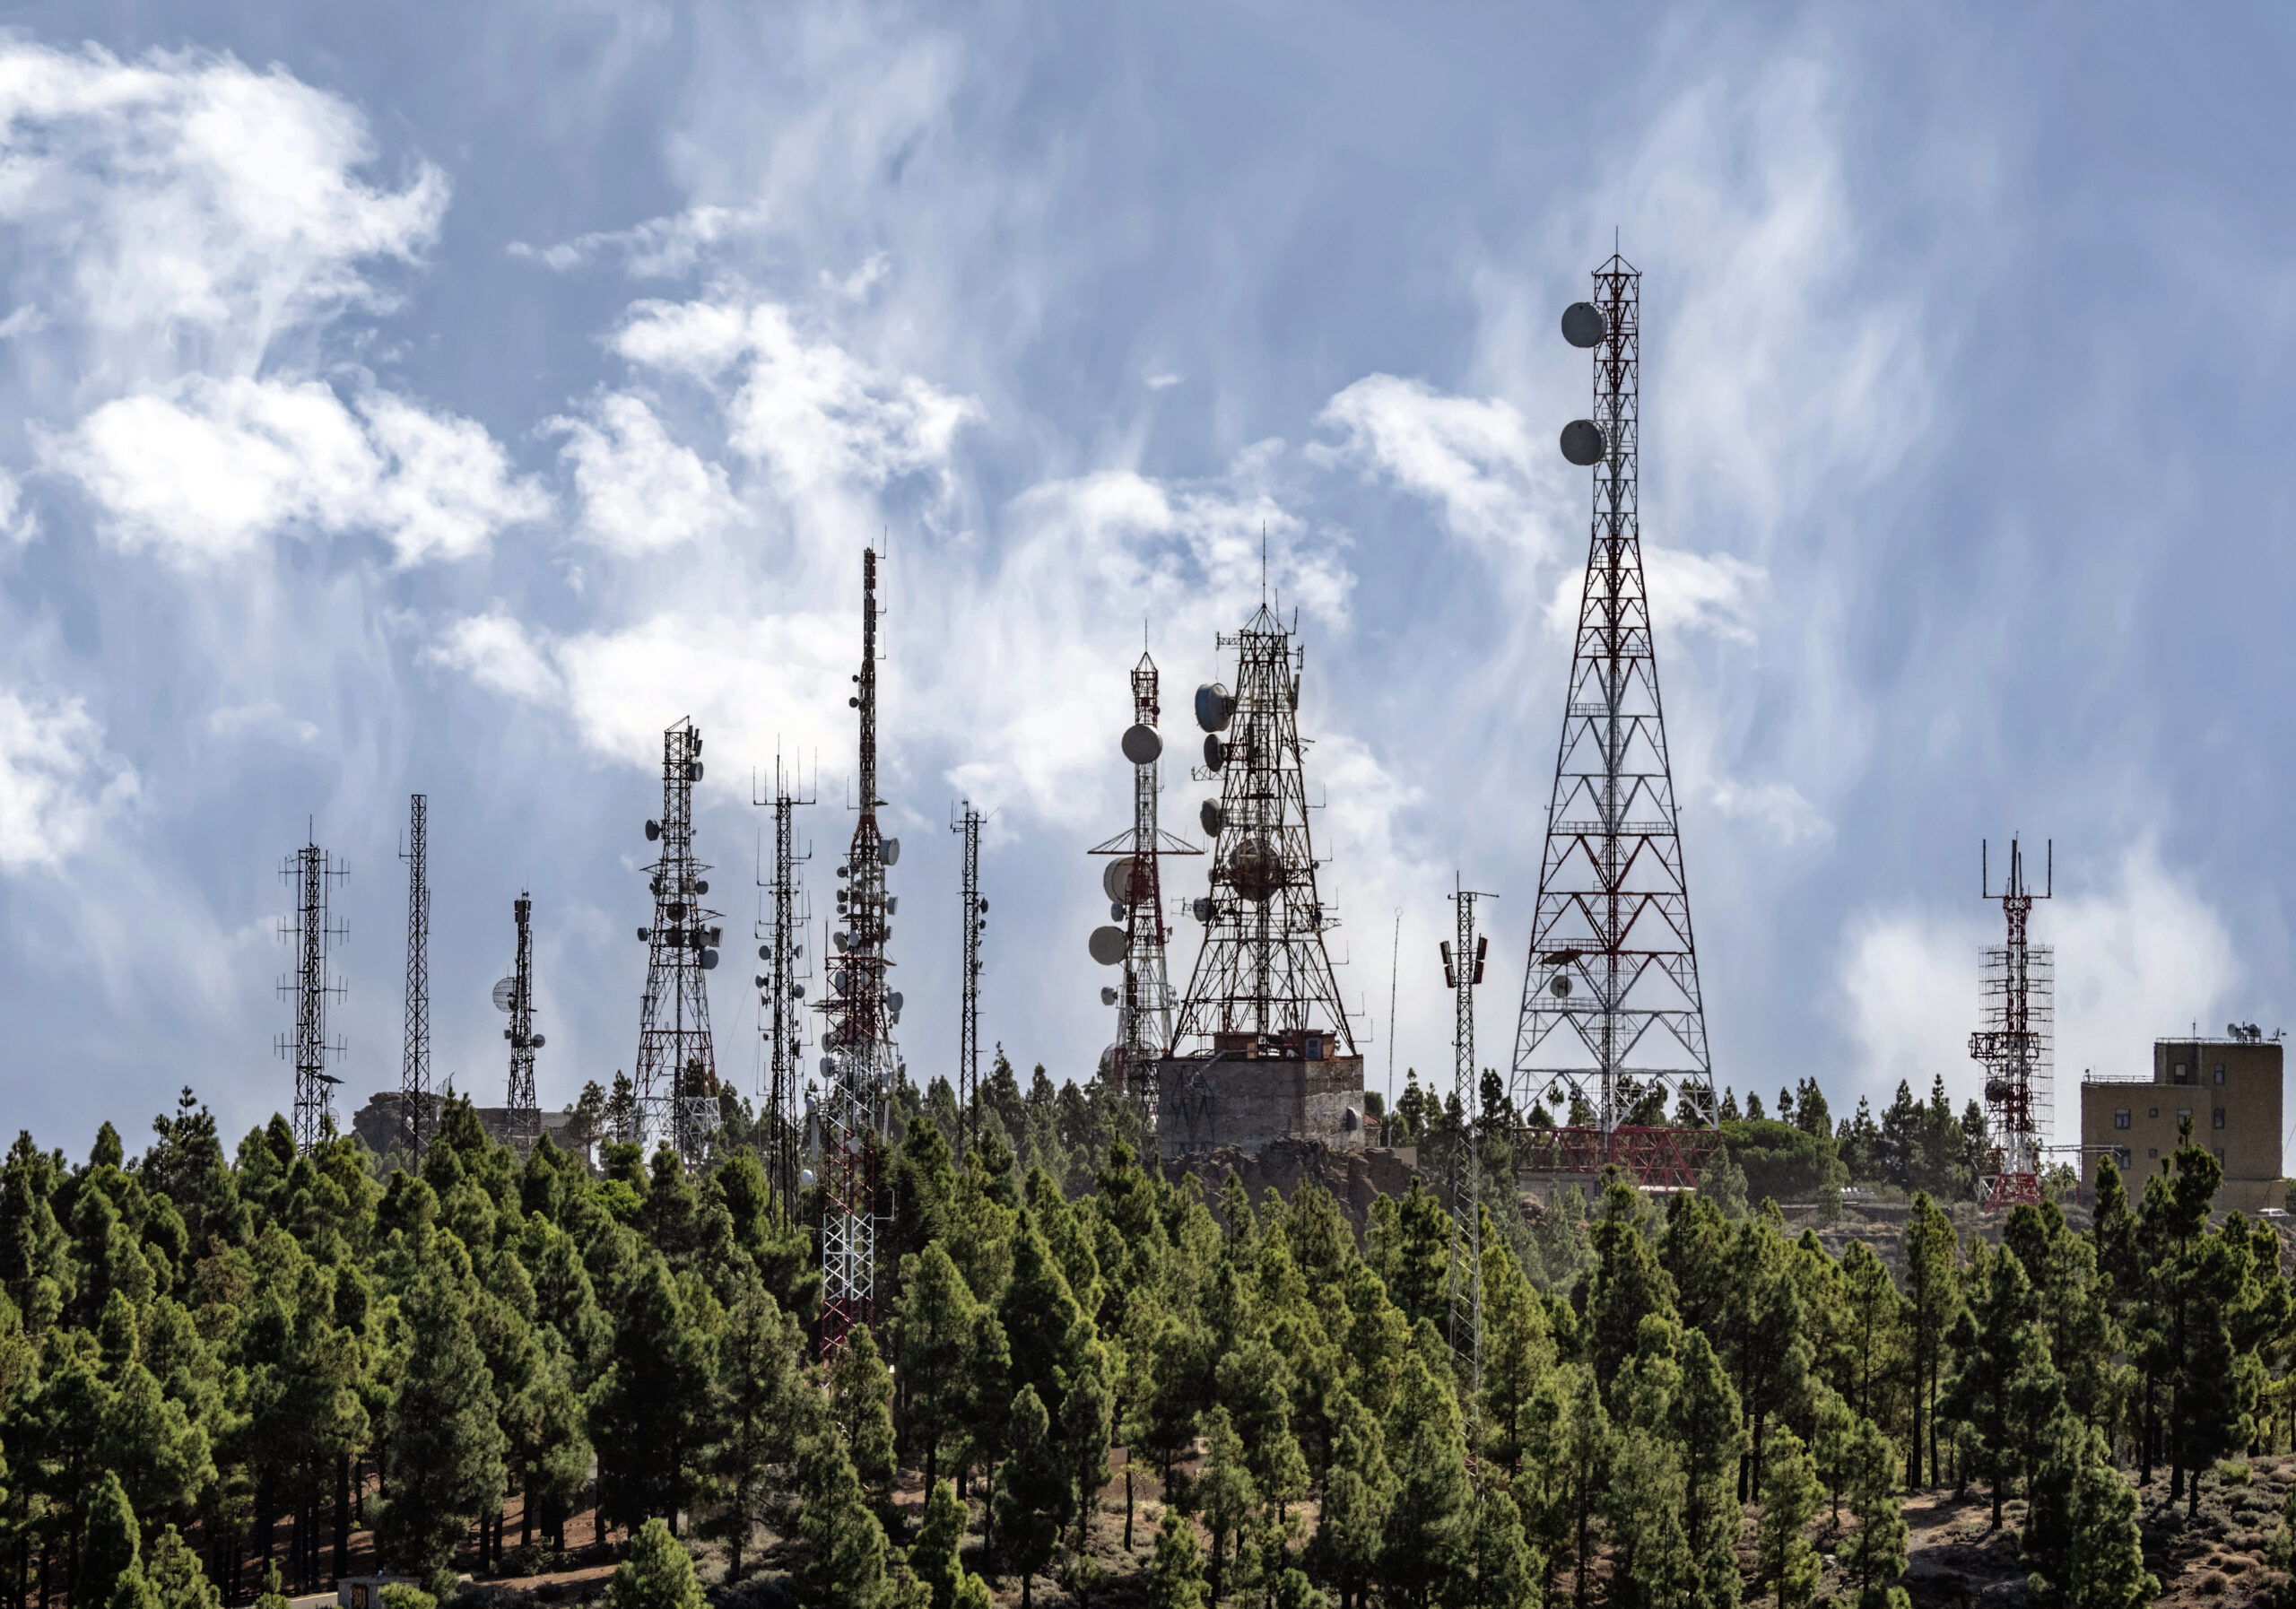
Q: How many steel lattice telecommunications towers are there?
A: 12